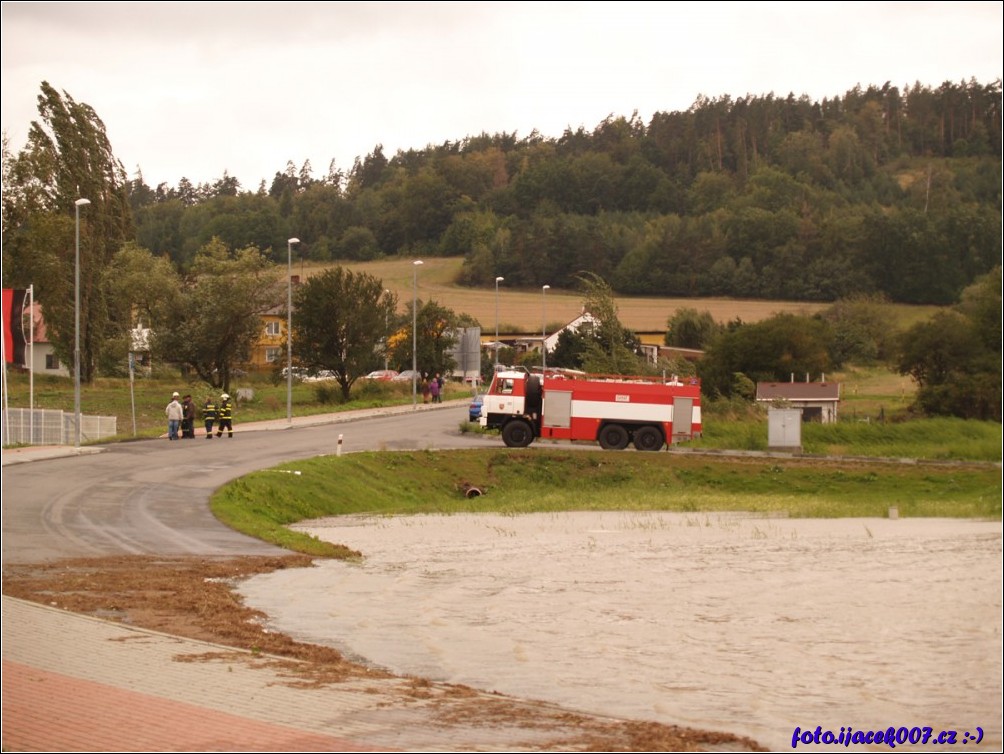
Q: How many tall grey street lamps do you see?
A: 5